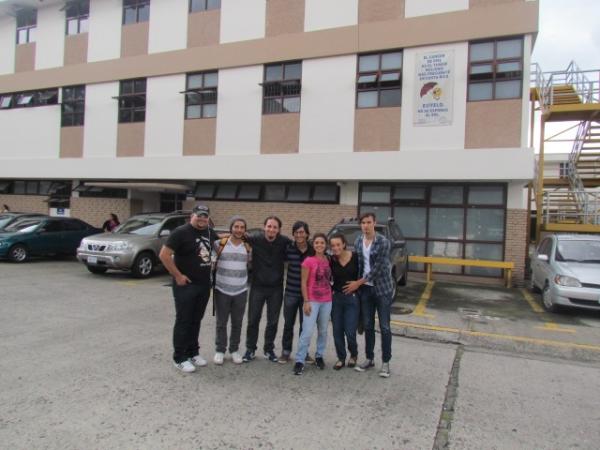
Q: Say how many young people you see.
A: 7